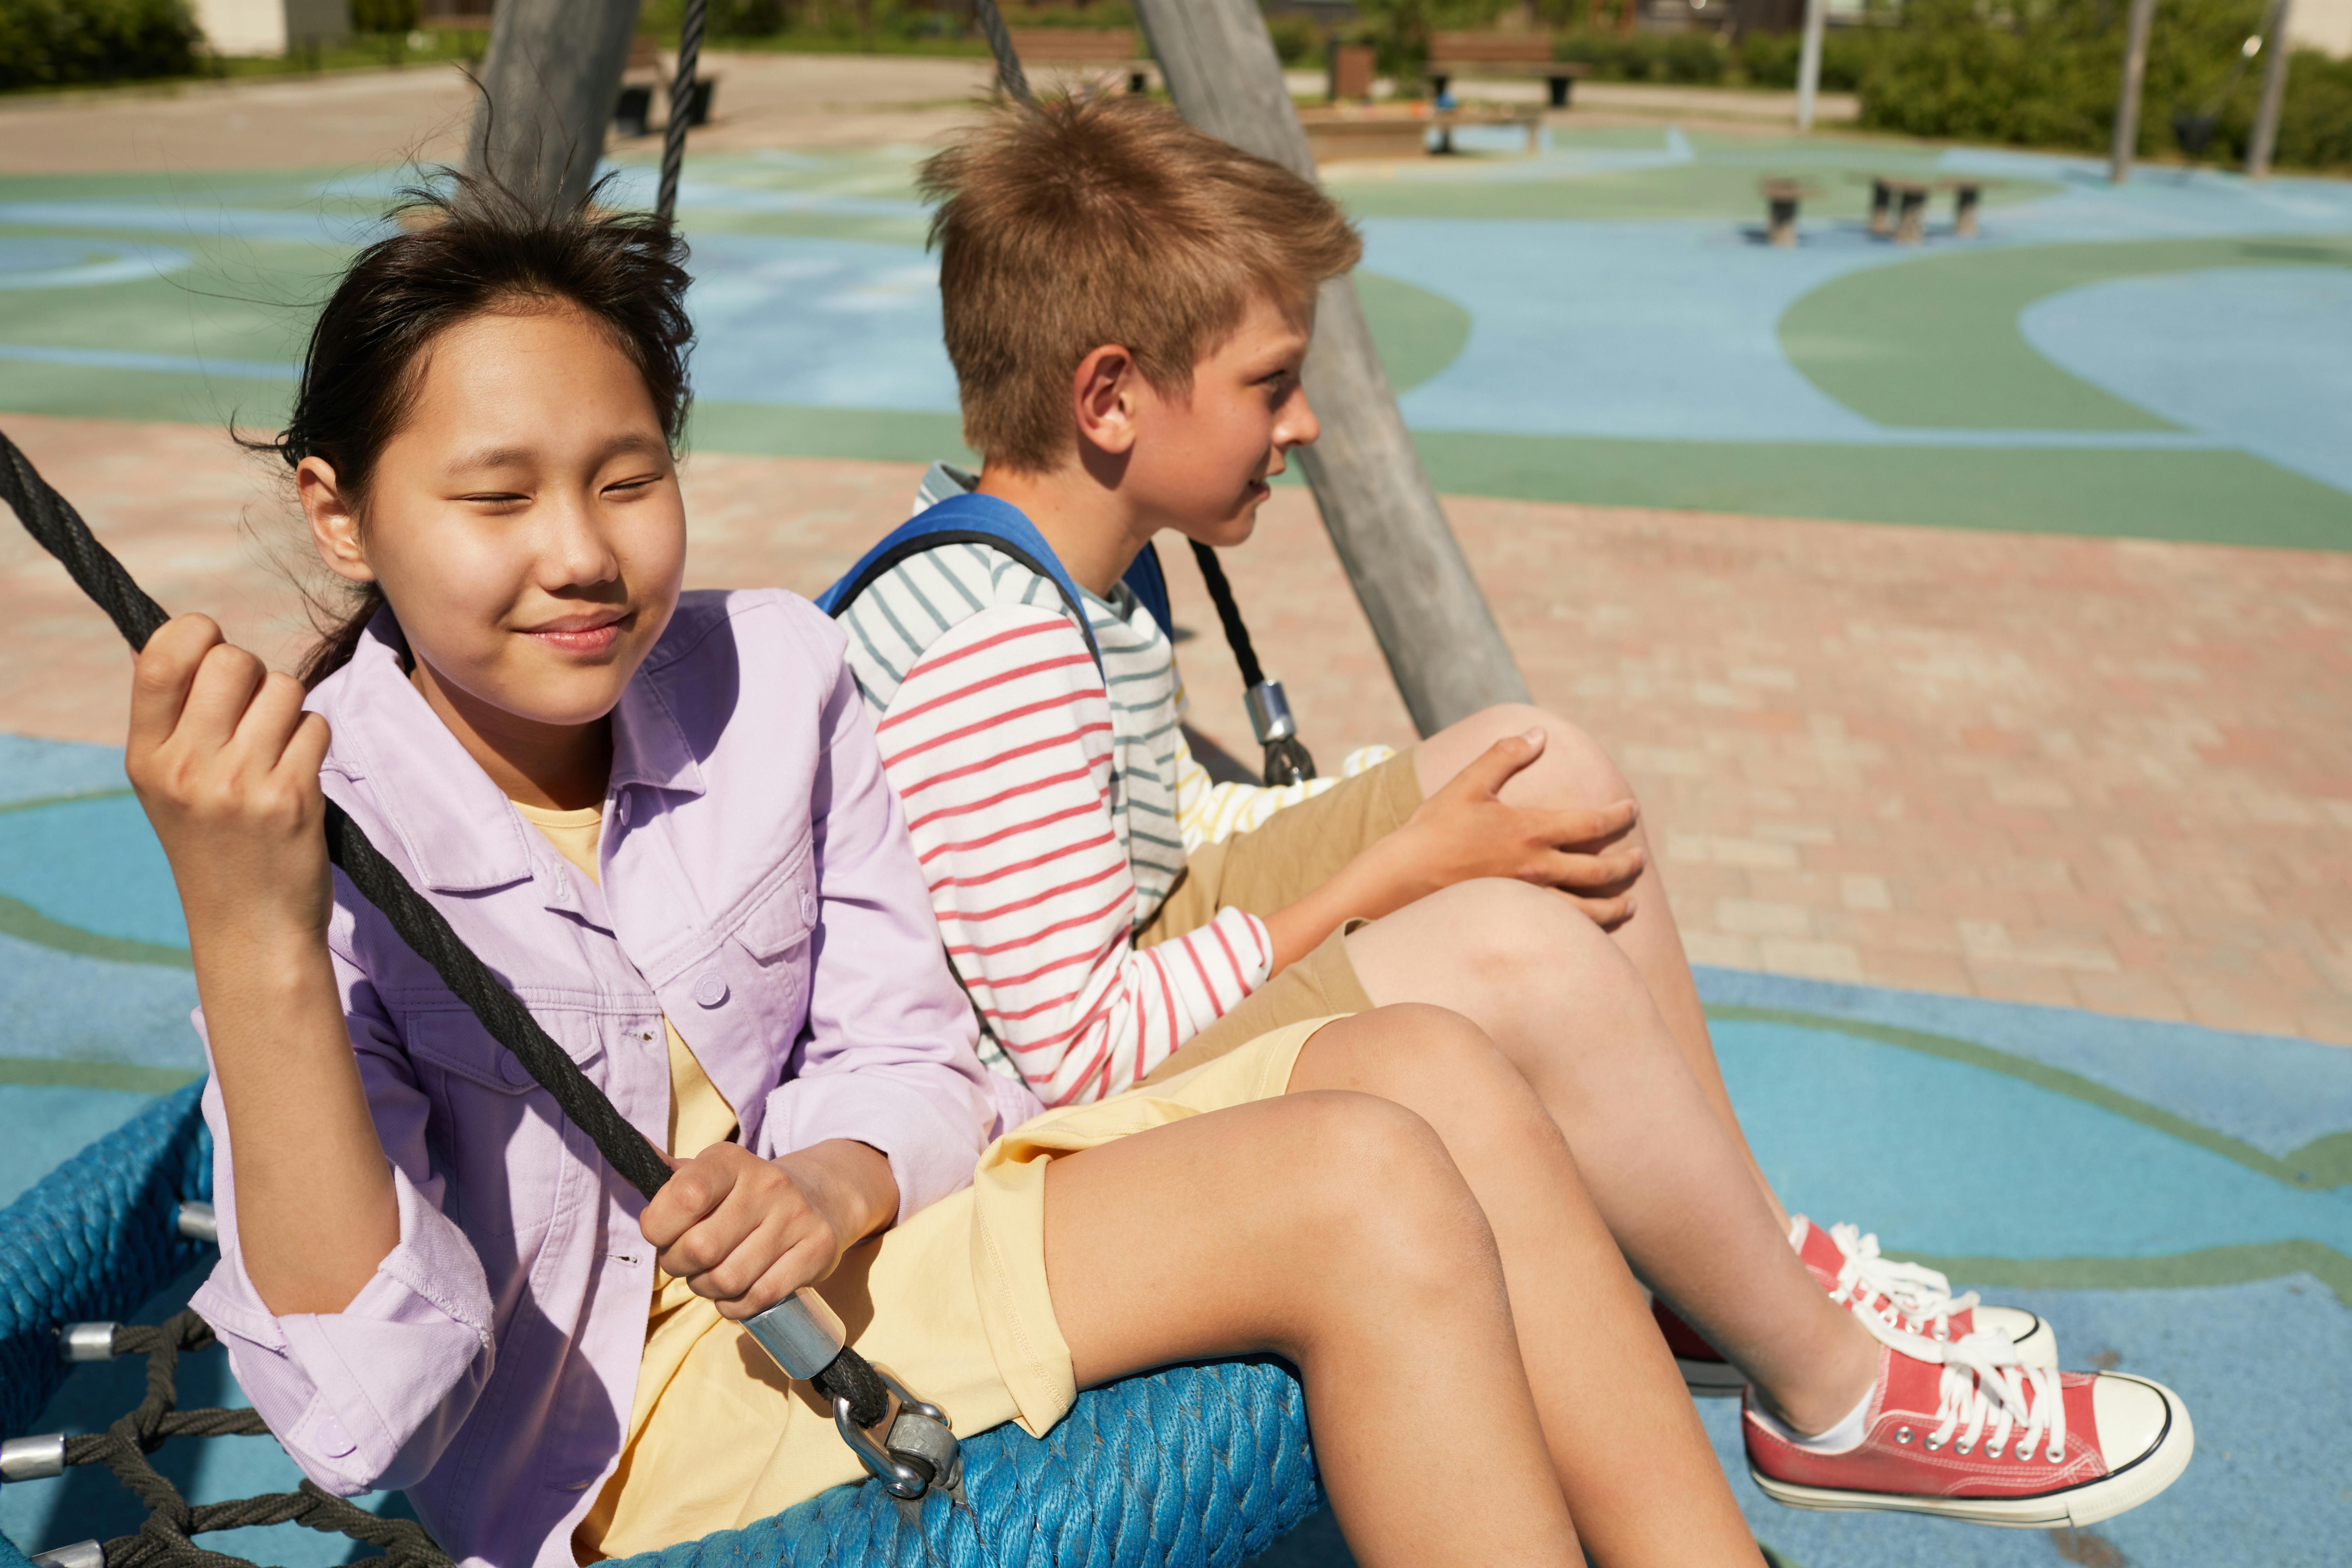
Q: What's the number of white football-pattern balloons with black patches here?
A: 0